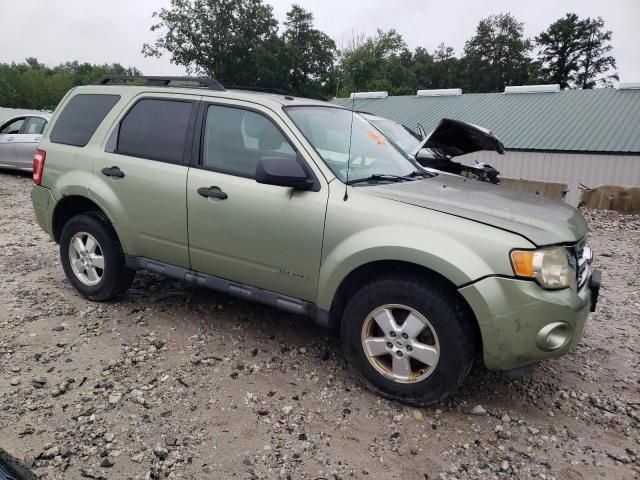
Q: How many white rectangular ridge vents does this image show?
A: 4